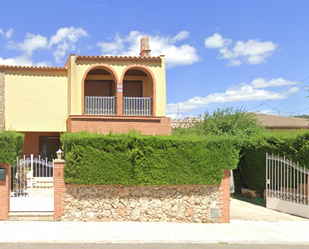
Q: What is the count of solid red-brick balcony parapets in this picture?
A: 1